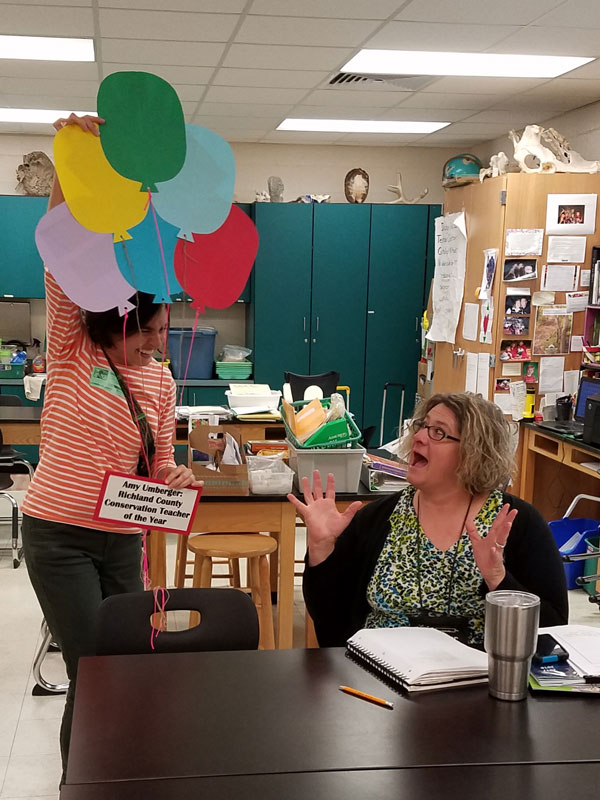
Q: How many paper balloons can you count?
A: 6